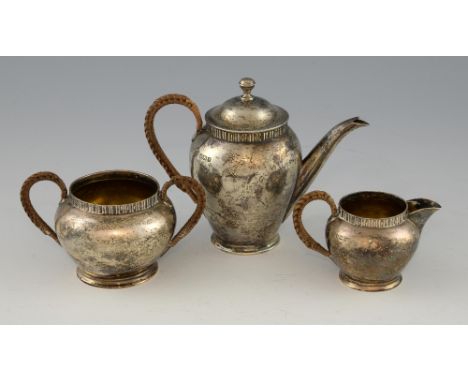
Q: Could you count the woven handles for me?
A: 4